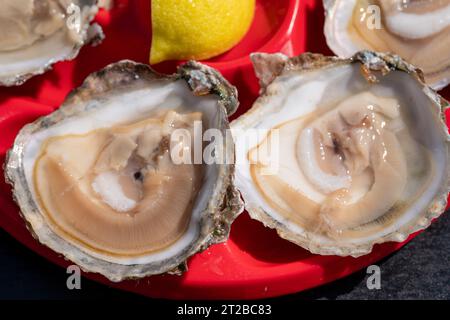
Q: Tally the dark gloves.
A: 0